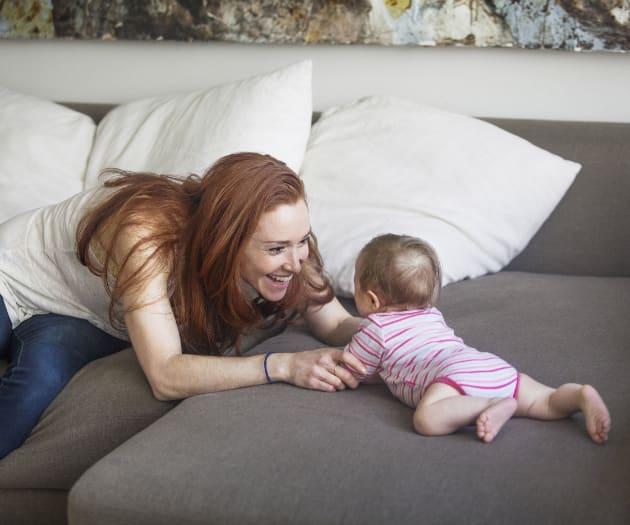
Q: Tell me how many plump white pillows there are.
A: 3